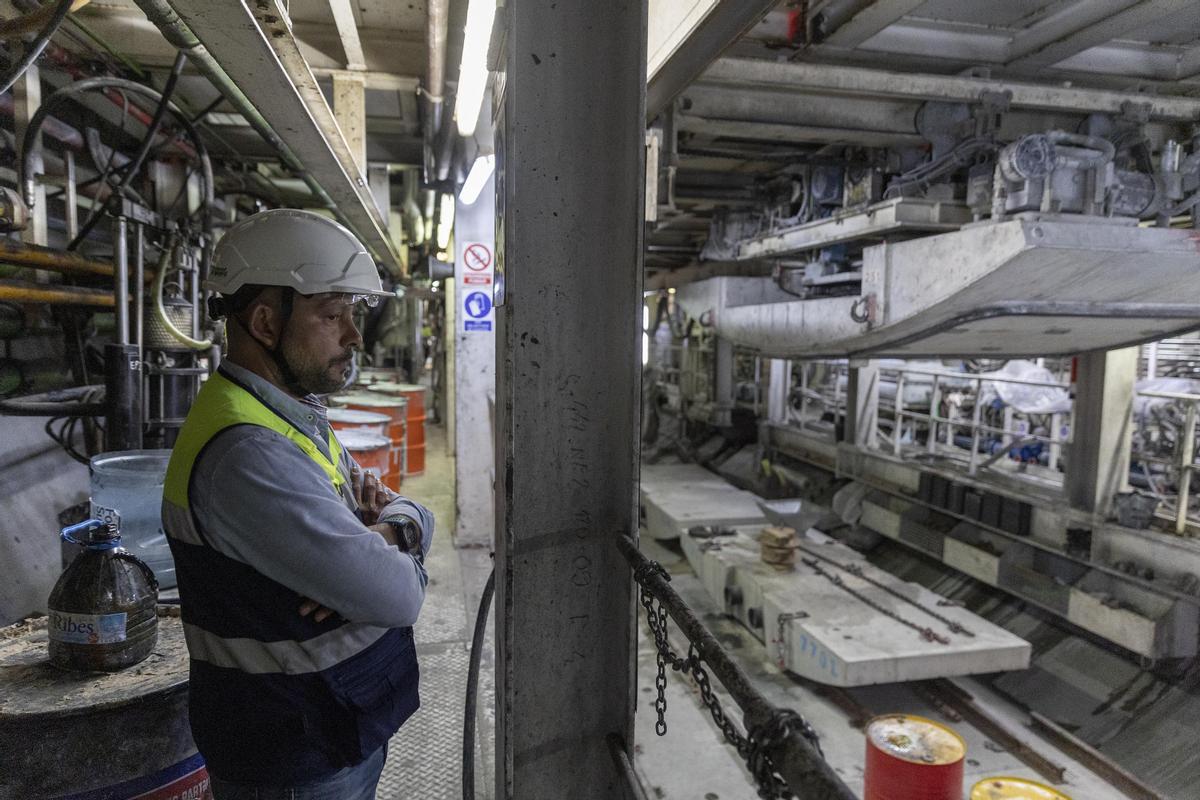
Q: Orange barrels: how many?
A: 4